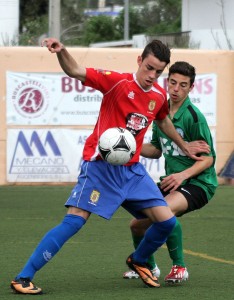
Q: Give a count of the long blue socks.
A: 2